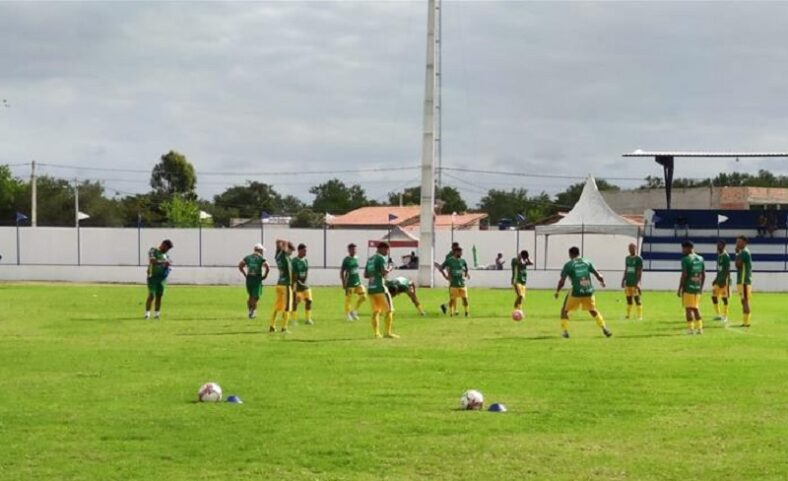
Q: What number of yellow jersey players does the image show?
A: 0